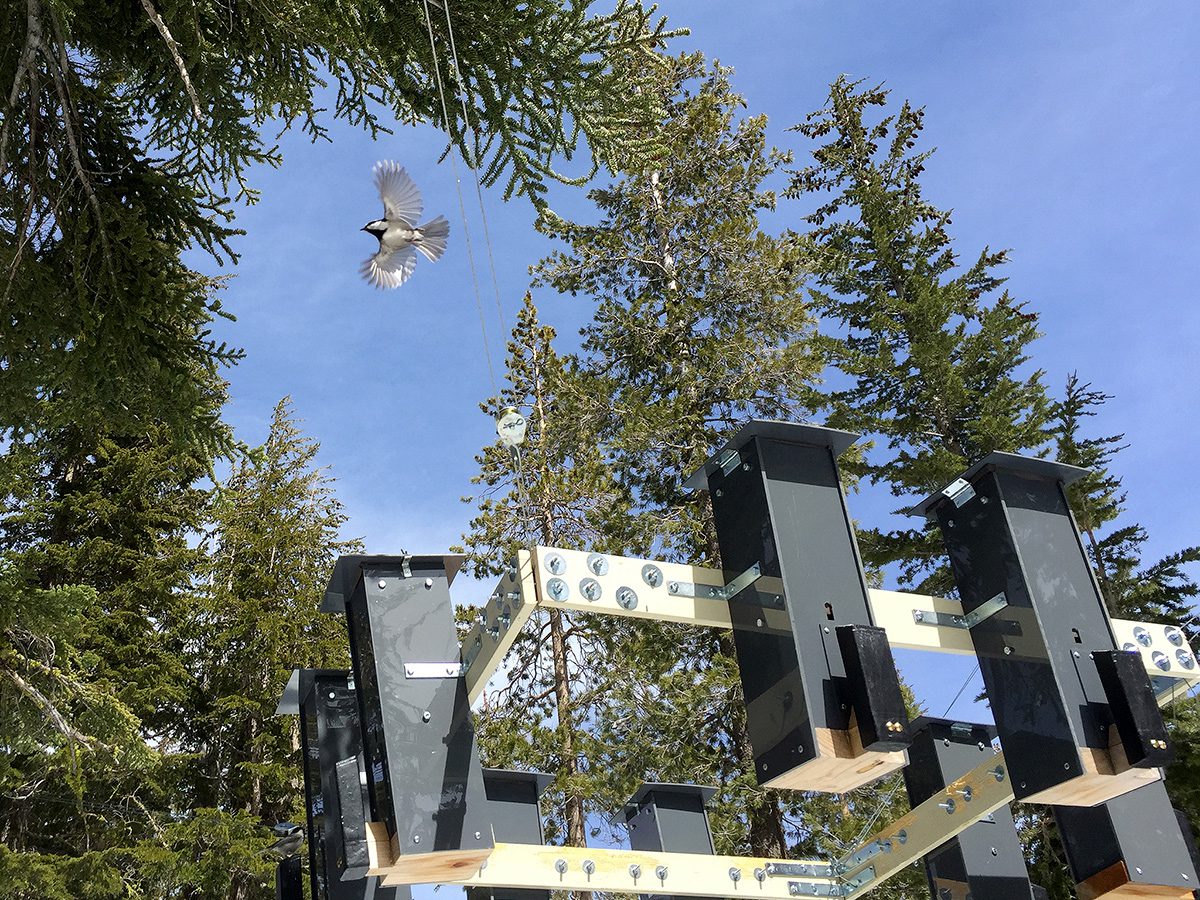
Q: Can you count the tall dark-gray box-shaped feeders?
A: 8